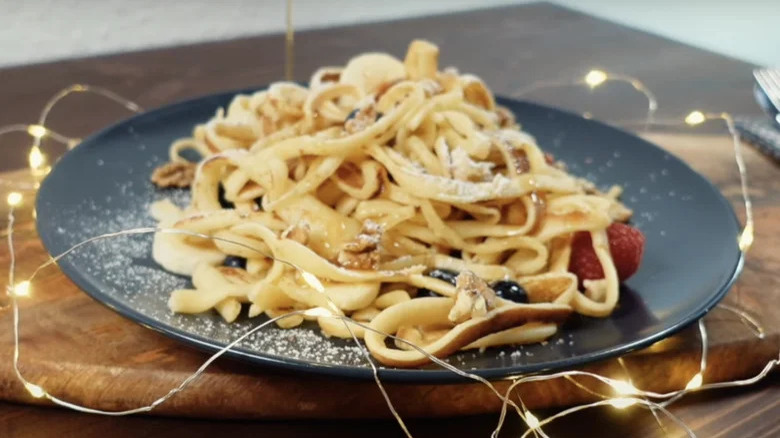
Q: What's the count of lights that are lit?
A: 14